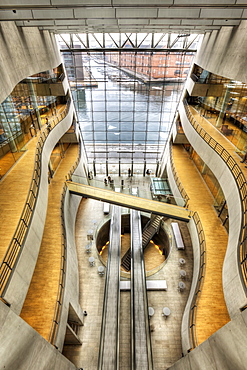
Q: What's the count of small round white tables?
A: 10